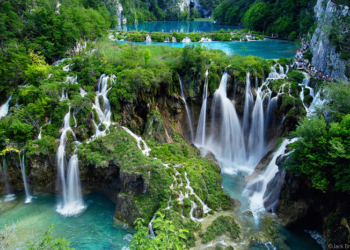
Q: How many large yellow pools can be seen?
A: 0